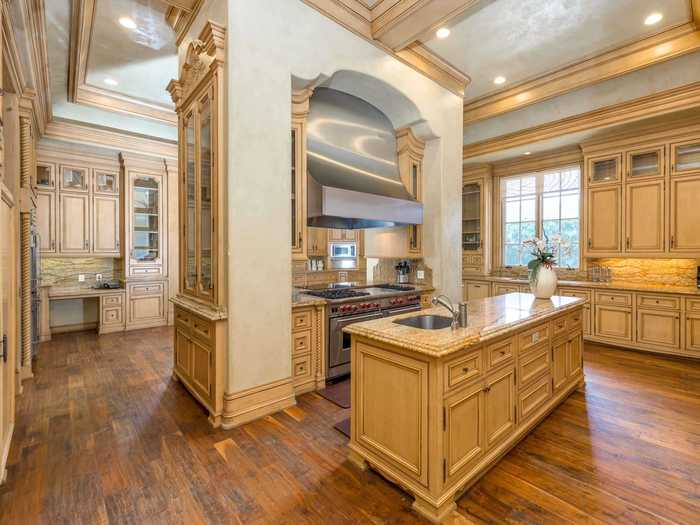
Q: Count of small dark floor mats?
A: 2